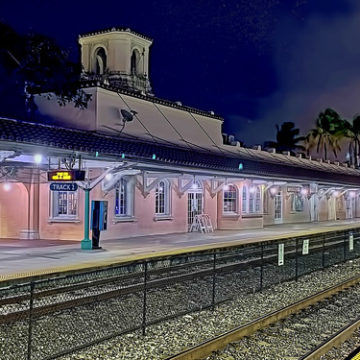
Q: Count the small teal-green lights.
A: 4